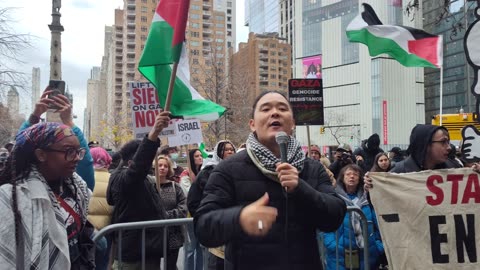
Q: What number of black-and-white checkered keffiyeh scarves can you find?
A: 2